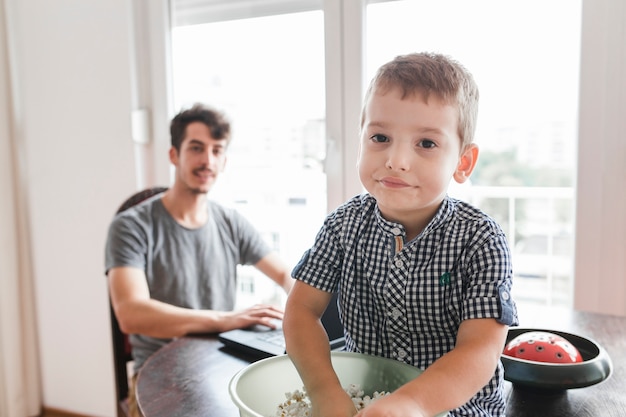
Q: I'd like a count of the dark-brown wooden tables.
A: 1